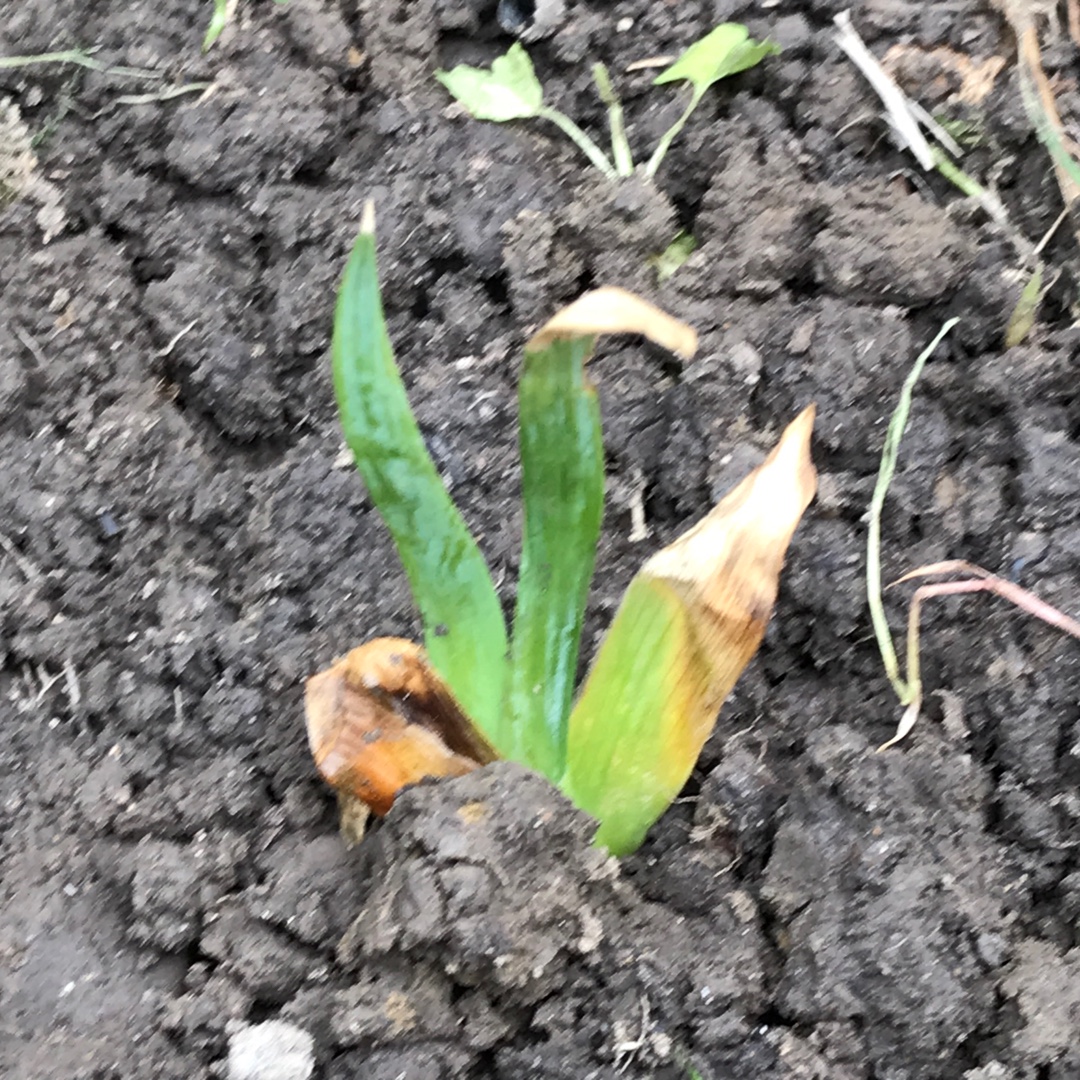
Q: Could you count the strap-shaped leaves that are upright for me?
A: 3